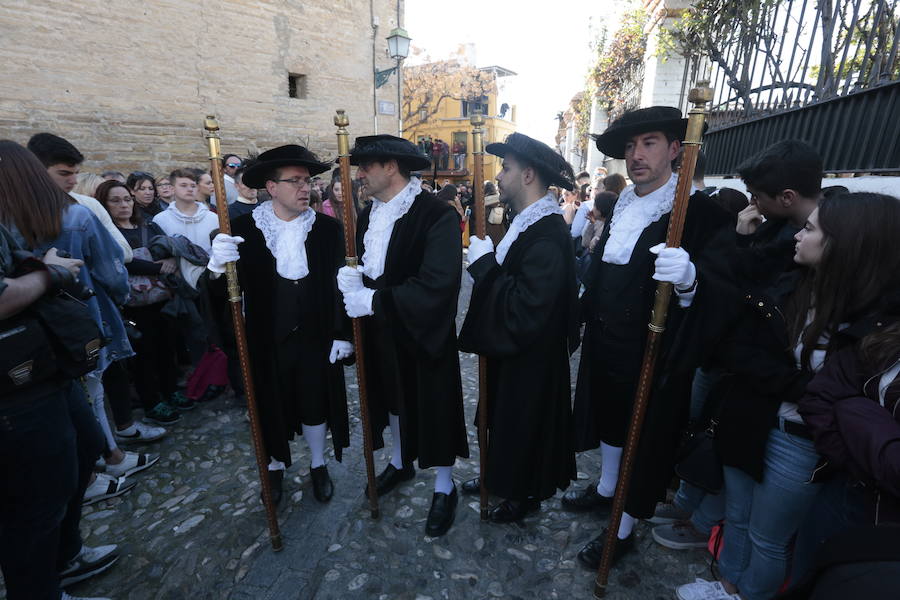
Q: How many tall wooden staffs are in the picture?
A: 4